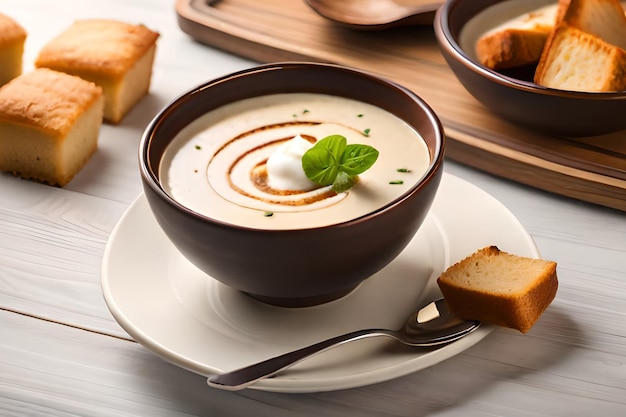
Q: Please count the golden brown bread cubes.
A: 7